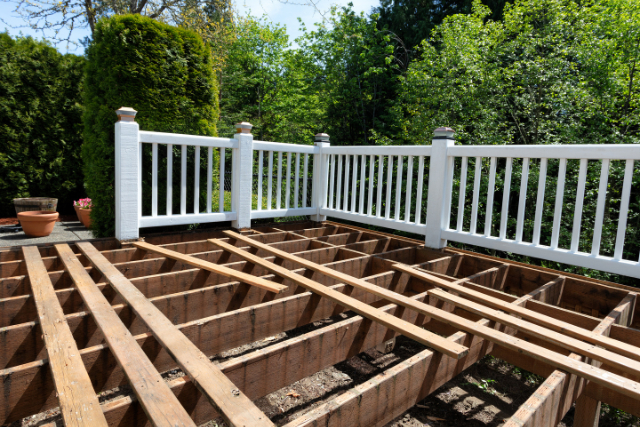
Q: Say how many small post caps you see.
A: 4